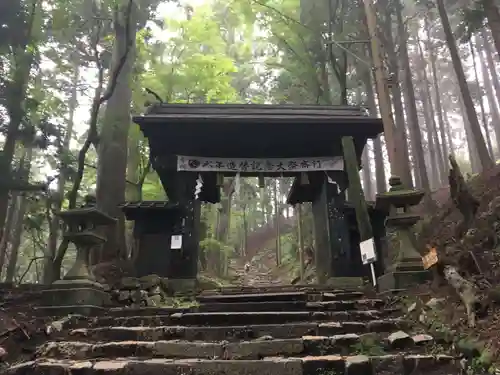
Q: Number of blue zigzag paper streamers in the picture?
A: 0